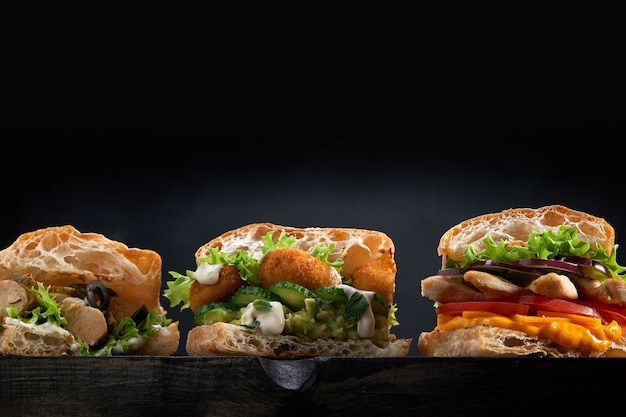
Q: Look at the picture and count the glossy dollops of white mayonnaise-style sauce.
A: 3